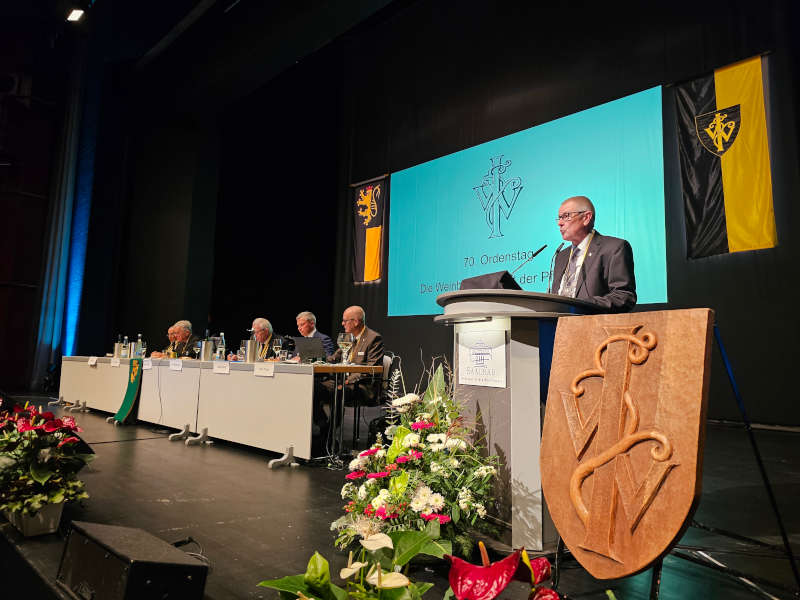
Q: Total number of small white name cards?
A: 6